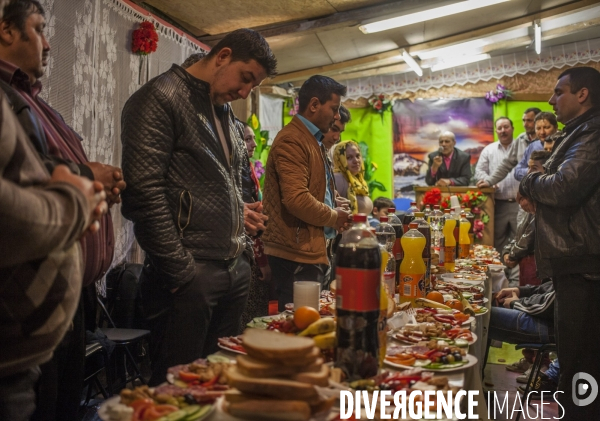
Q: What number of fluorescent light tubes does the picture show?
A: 4